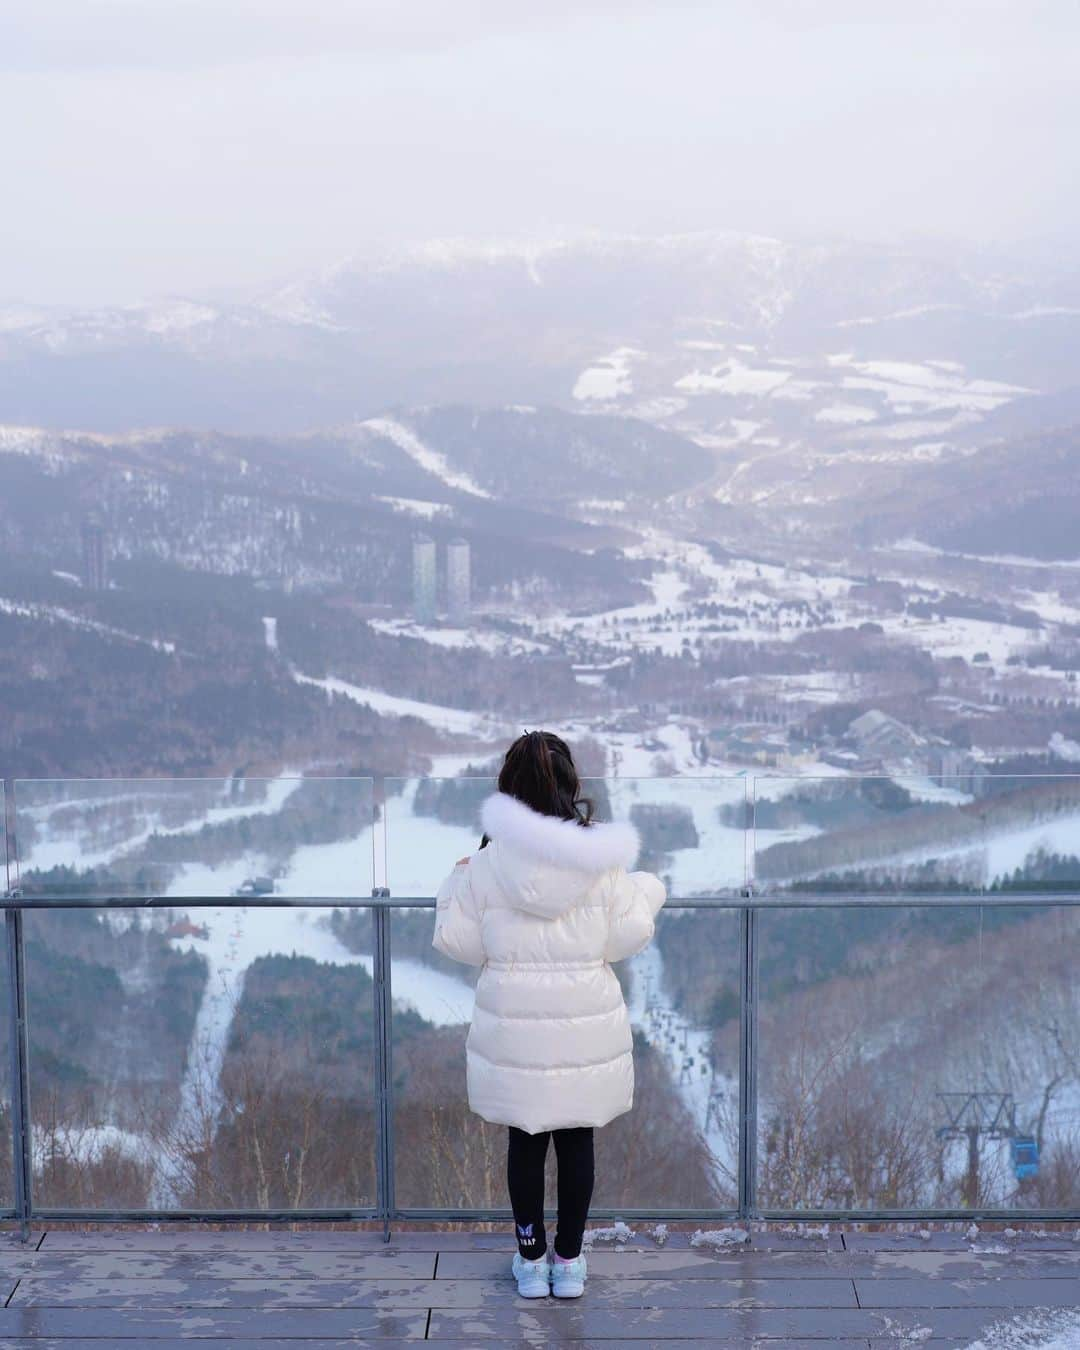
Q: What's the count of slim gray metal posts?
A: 3